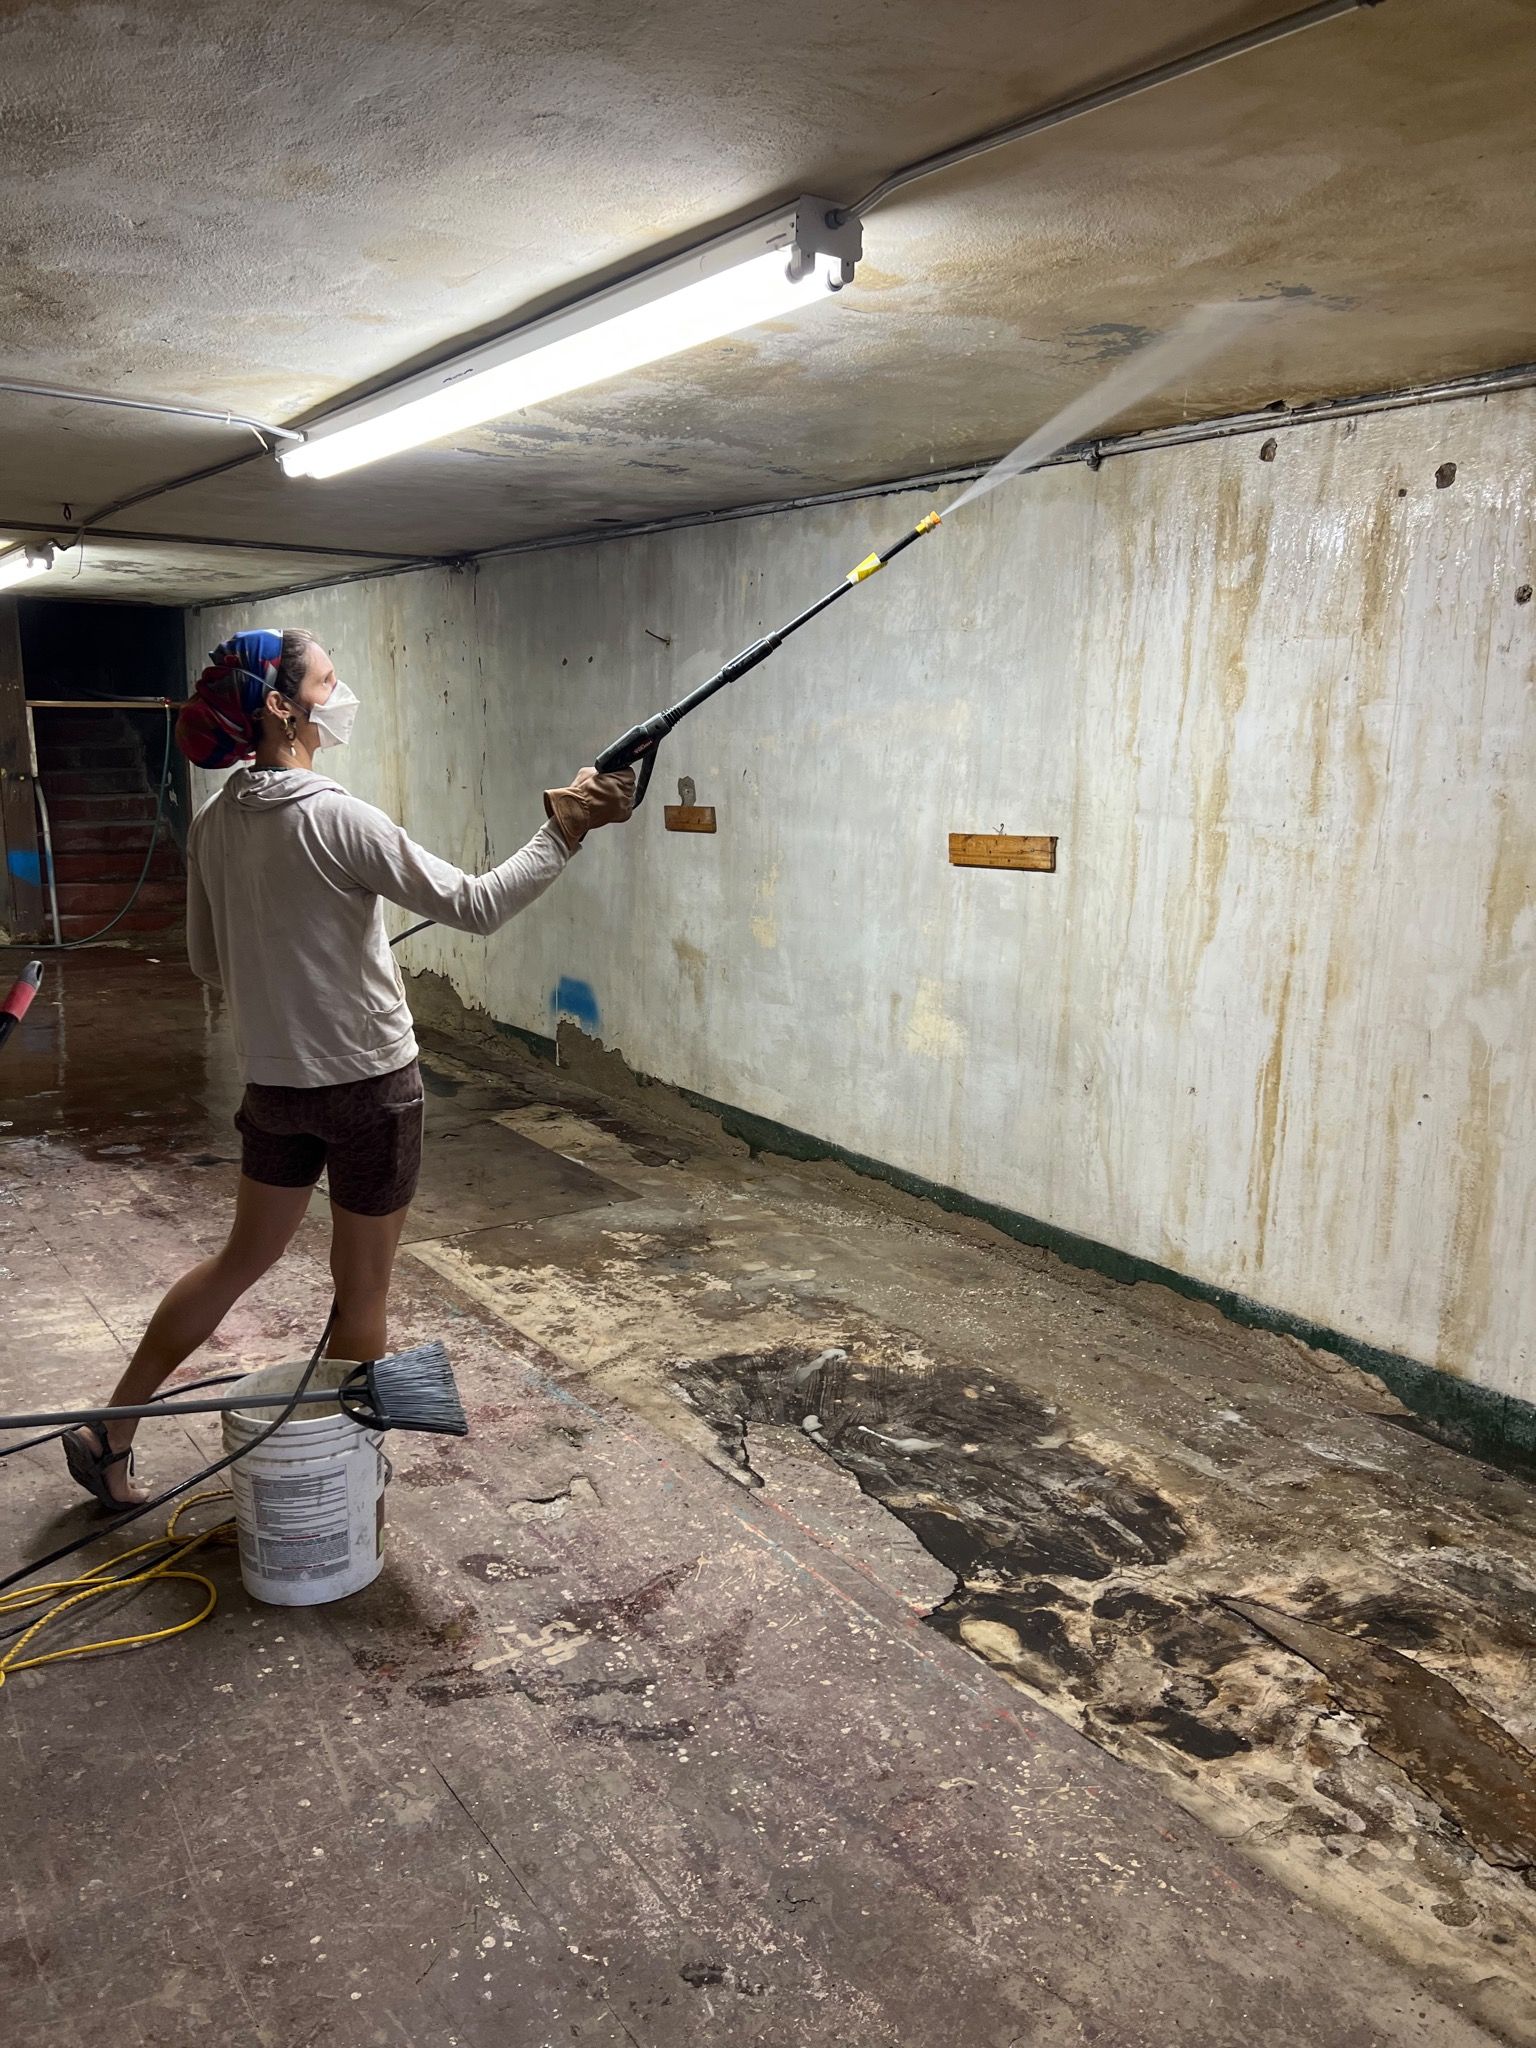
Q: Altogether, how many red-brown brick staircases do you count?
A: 1